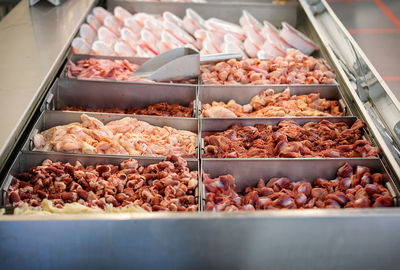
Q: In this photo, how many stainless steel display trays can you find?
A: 8